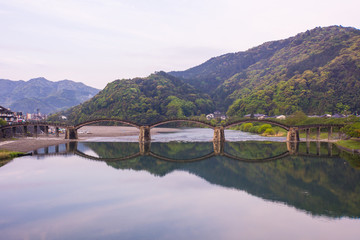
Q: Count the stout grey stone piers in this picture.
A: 4